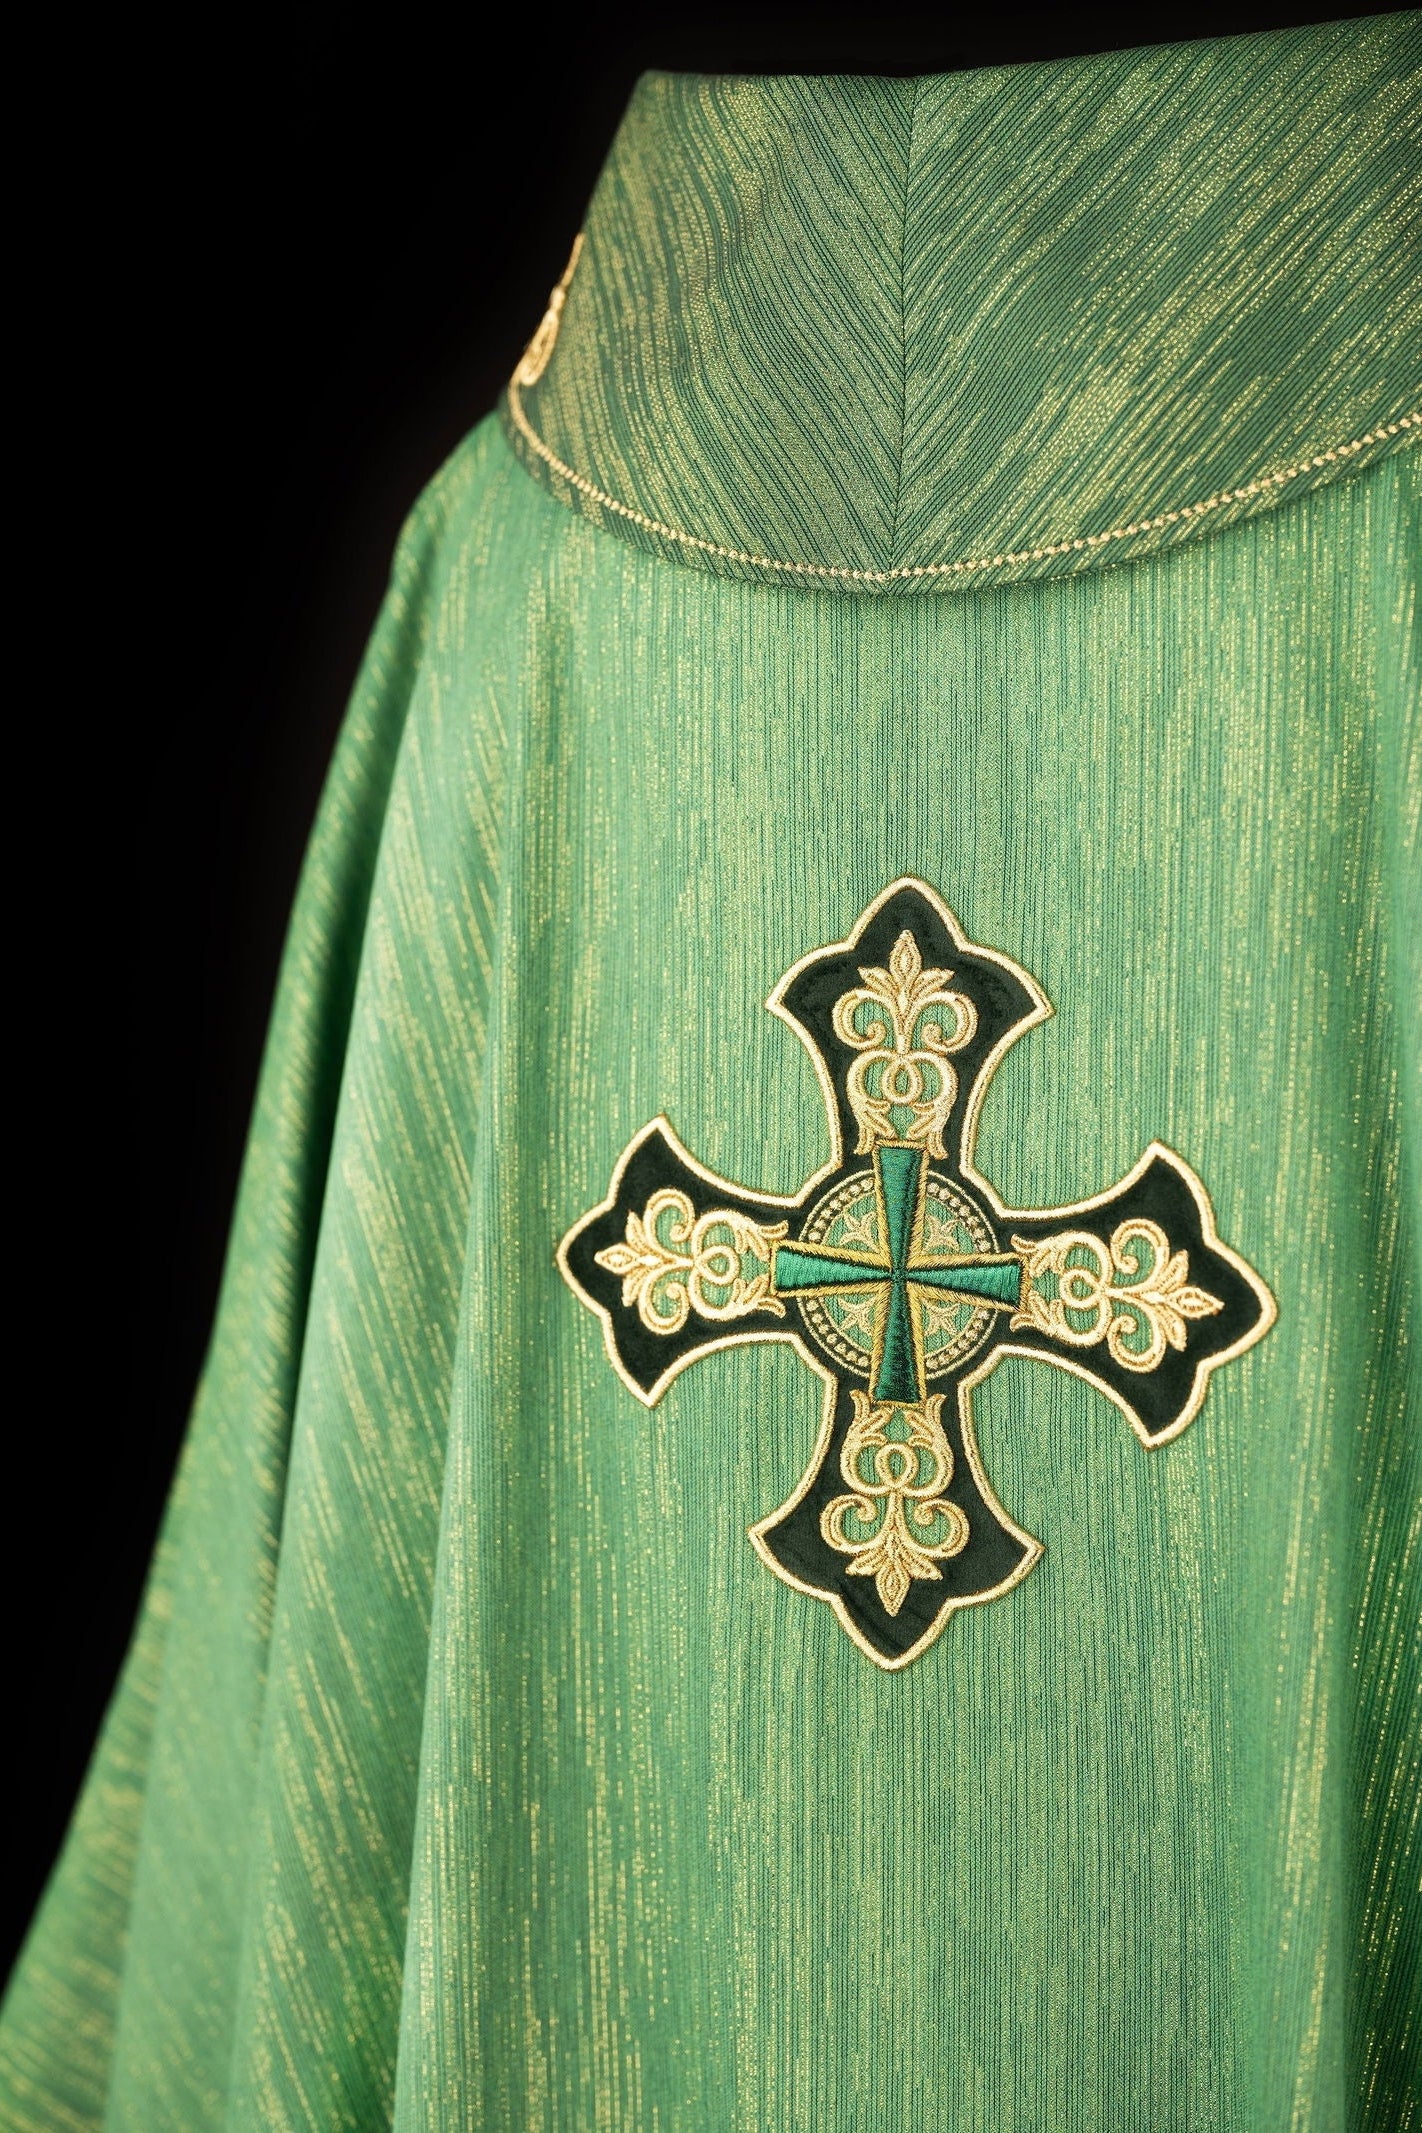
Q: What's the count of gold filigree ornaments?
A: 4